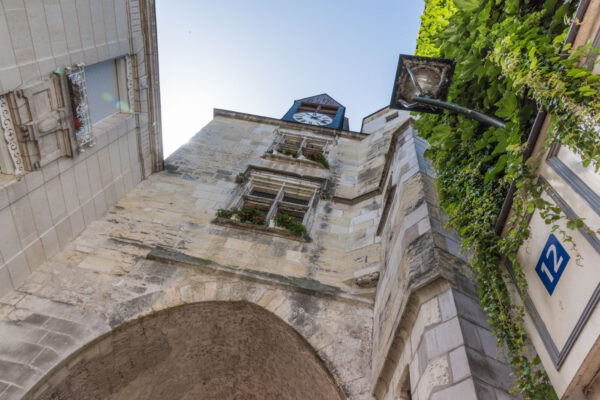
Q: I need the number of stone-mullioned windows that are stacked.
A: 2